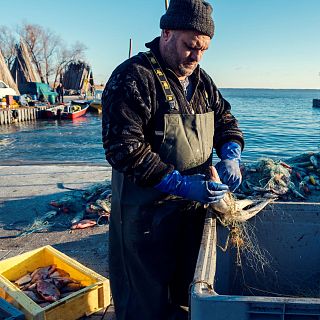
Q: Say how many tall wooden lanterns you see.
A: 0